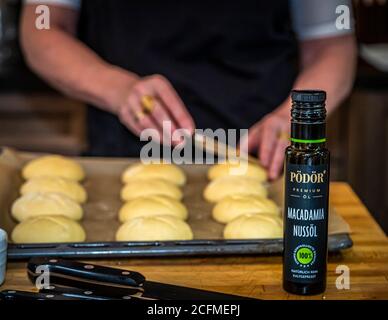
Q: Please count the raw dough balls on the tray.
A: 12